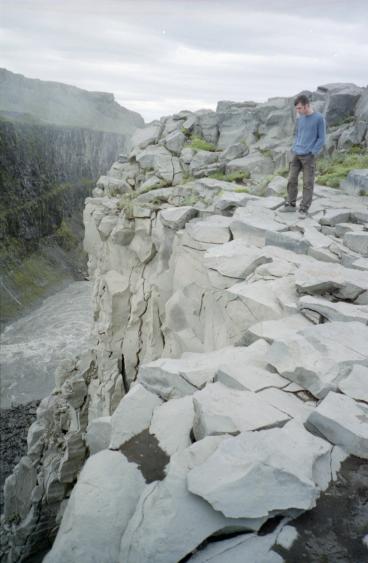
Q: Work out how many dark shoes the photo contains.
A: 2